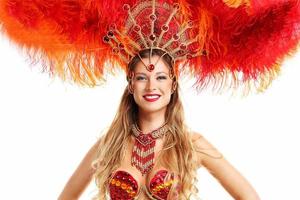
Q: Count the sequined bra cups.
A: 2